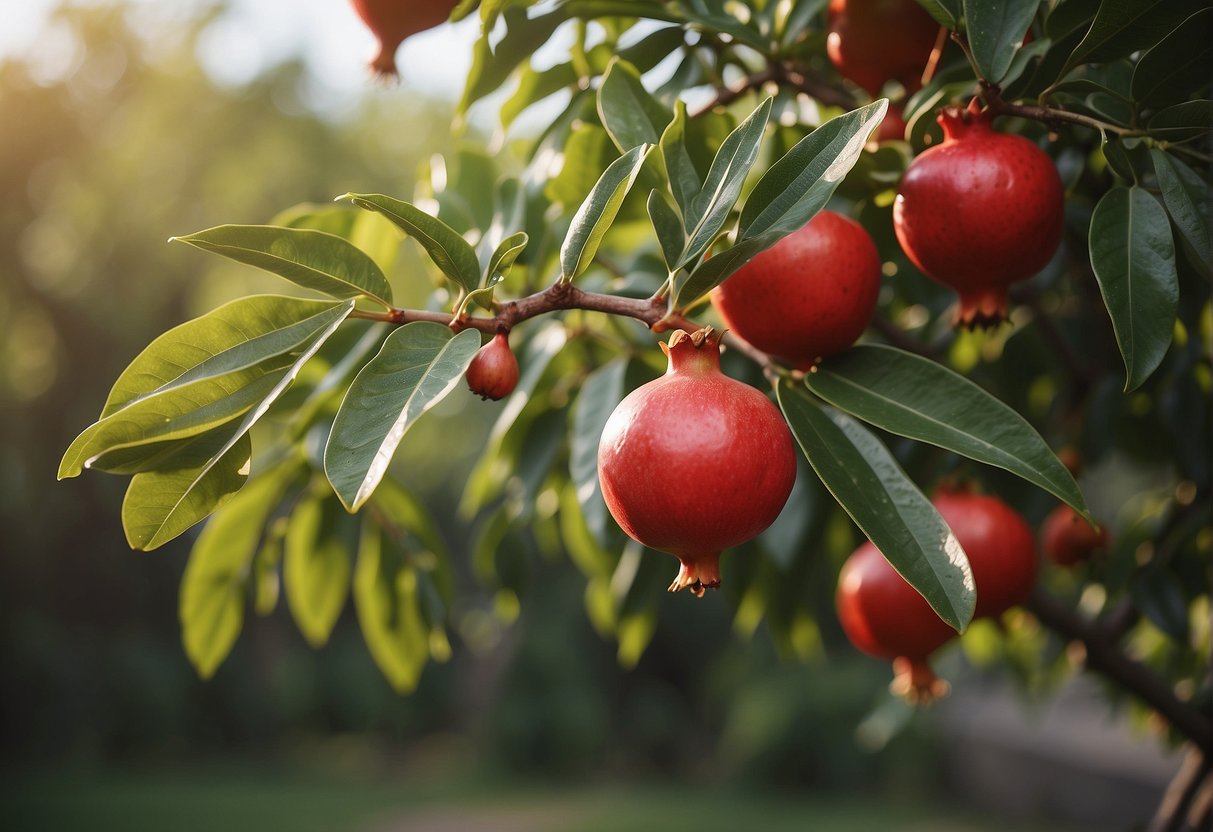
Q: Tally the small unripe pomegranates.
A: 1